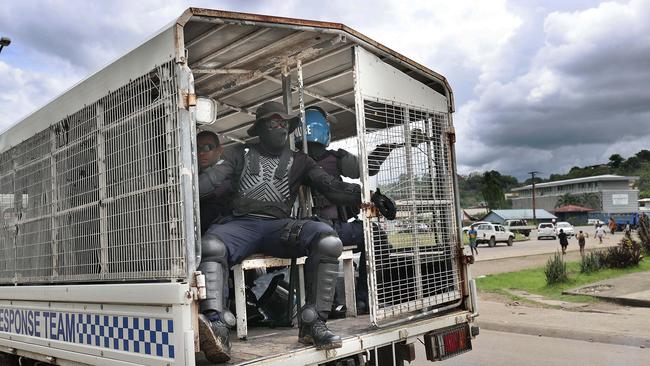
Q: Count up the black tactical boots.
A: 2